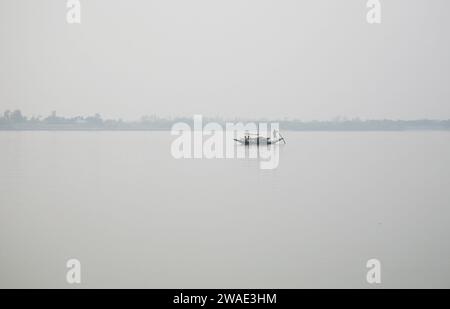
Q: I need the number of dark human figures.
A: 1